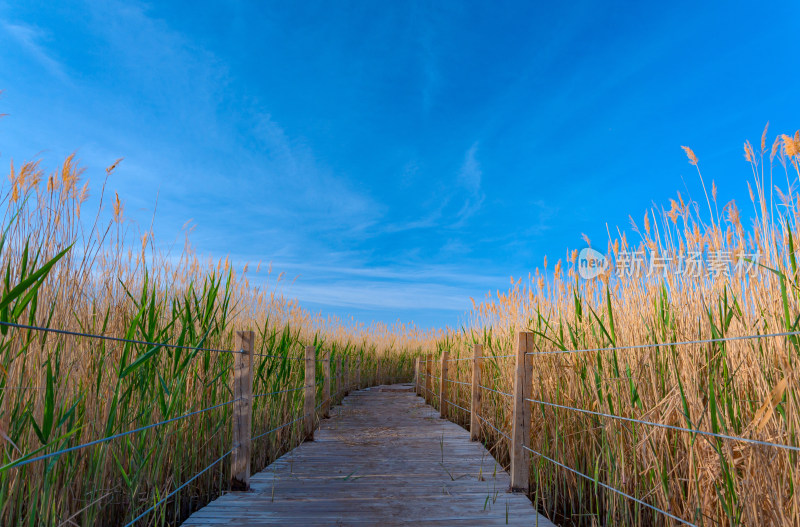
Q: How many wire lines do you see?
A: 6